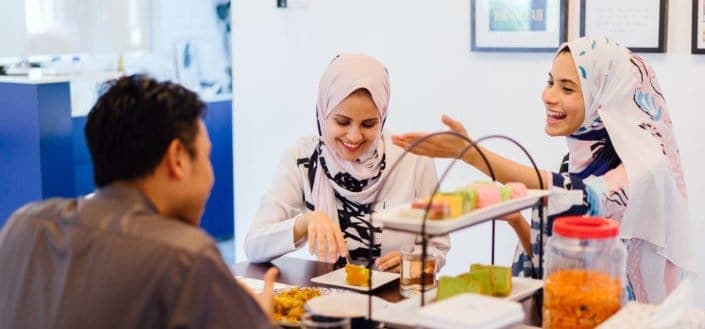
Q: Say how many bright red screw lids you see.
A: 1